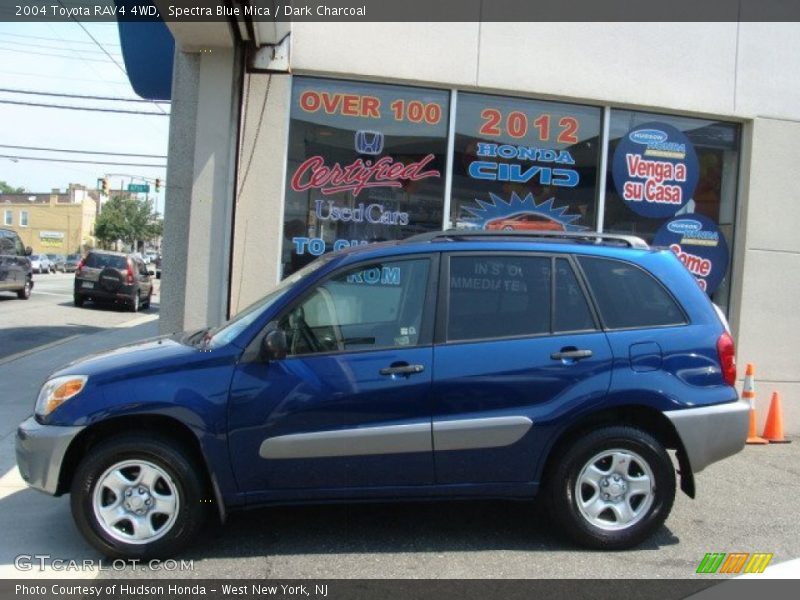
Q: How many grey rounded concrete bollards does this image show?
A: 0